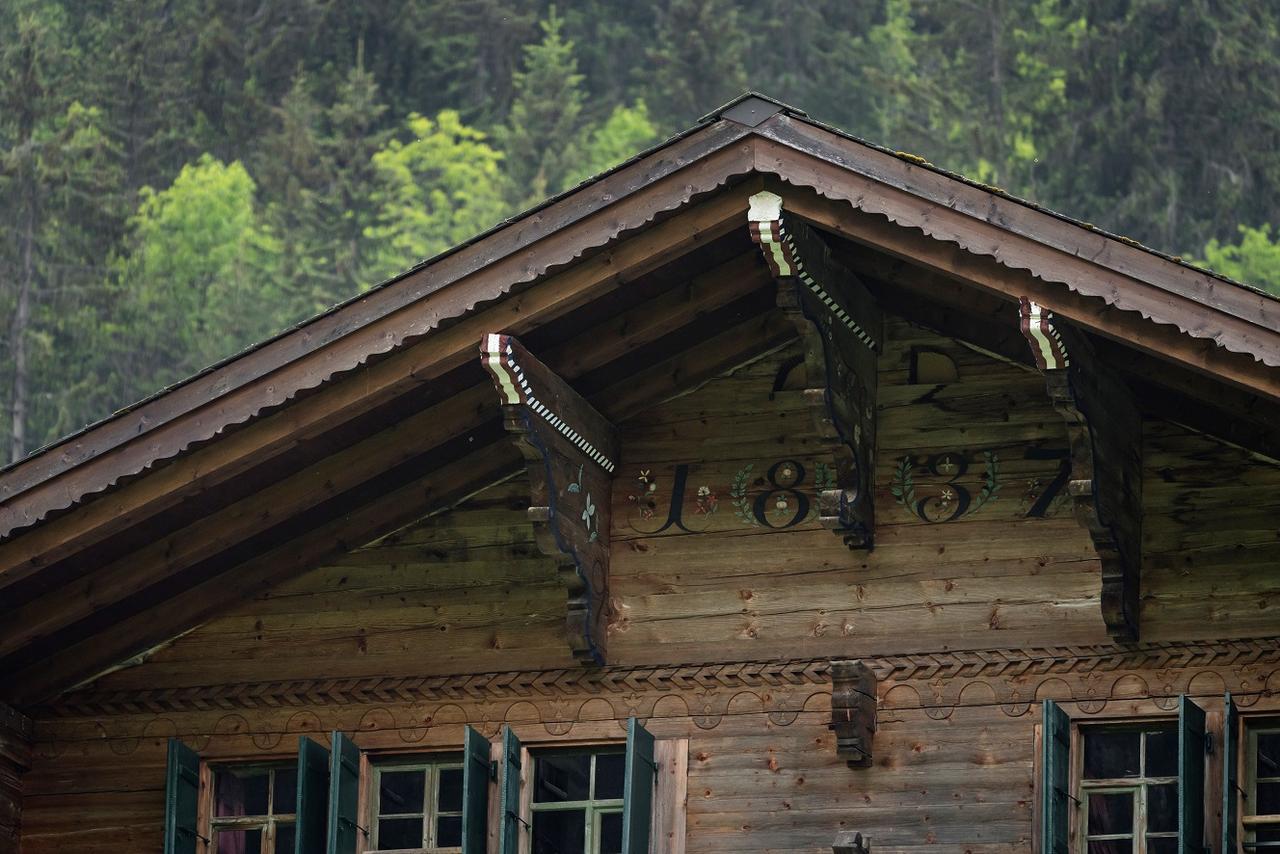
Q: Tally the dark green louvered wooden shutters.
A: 9